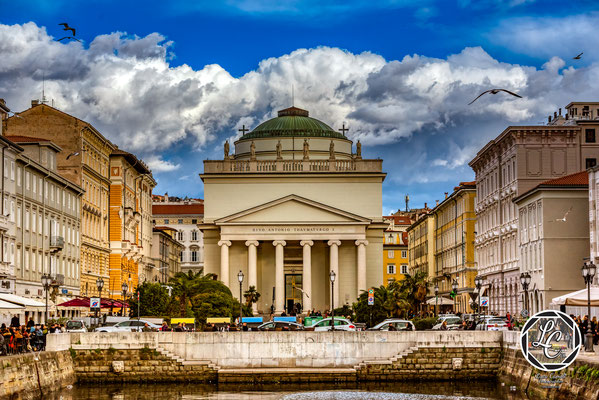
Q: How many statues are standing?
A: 6